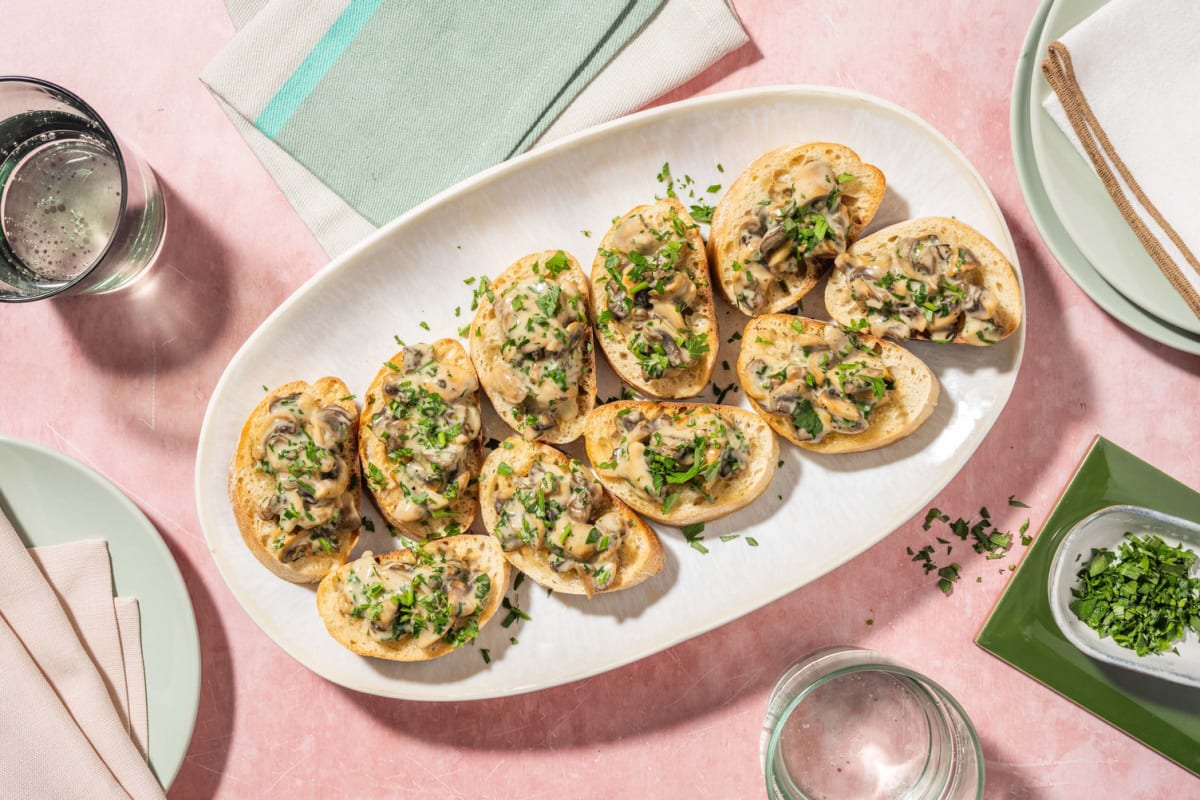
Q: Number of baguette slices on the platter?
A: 10